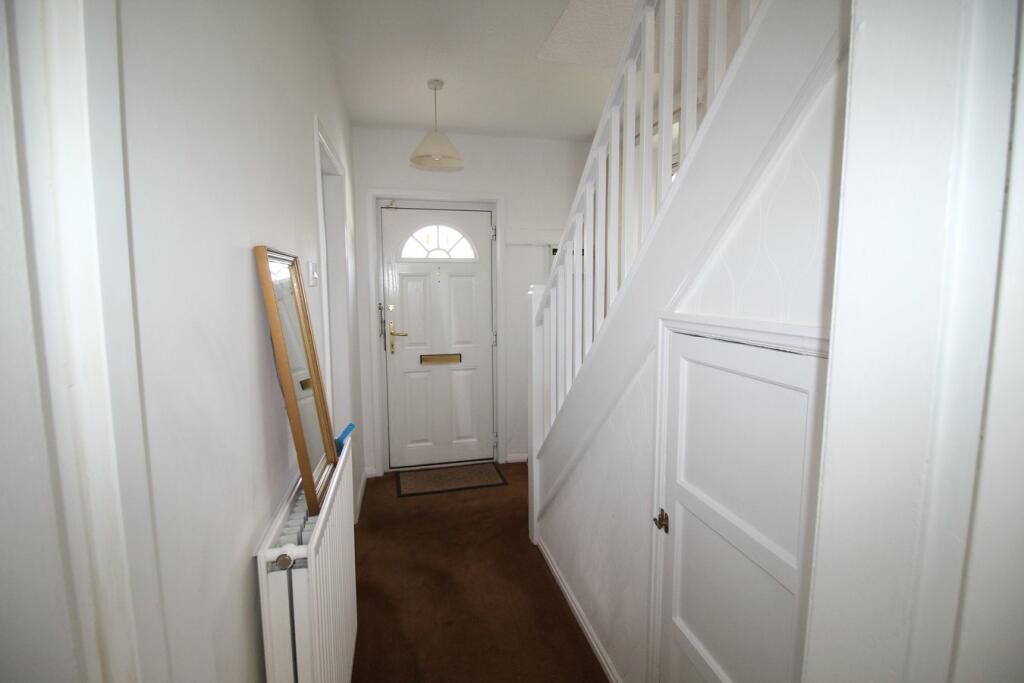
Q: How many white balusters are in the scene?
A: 14